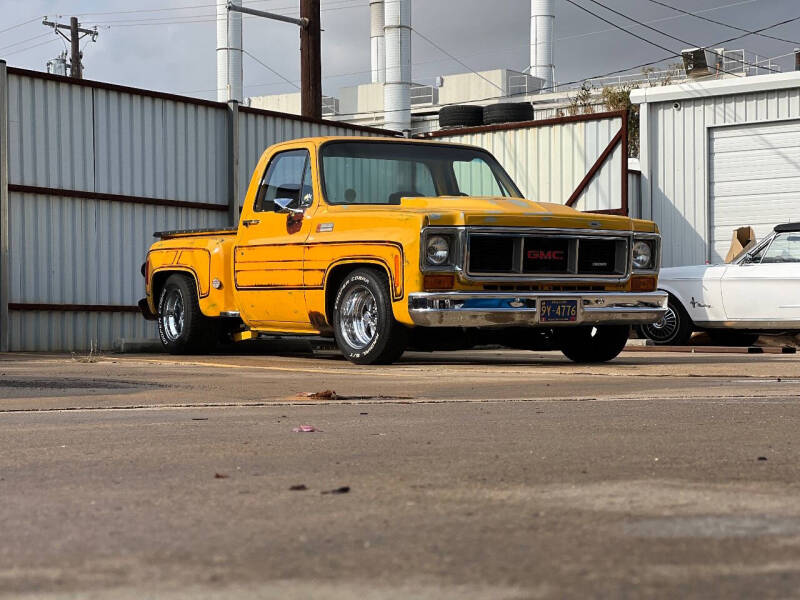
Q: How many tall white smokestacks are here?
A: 4